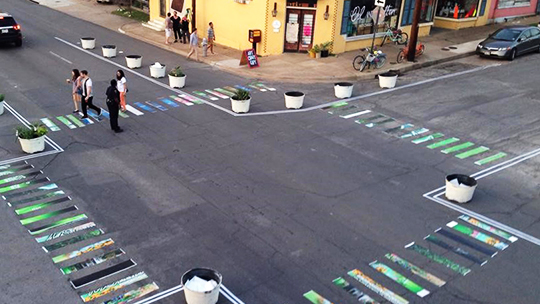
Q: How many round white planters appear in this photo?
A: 13